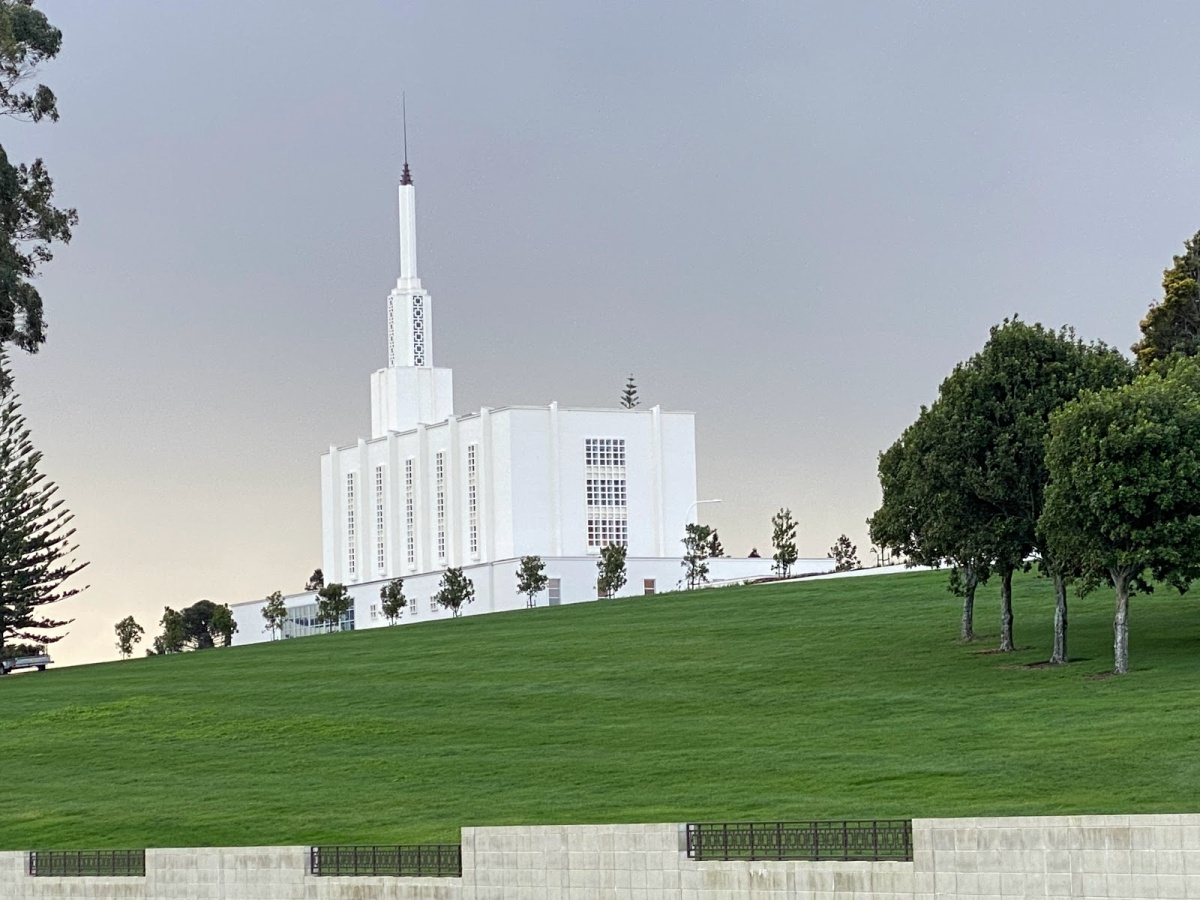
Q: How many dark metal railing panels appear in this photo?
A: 3